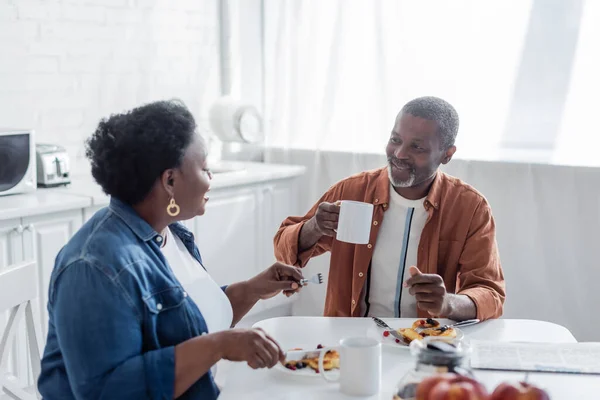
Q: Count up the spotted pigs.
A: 0